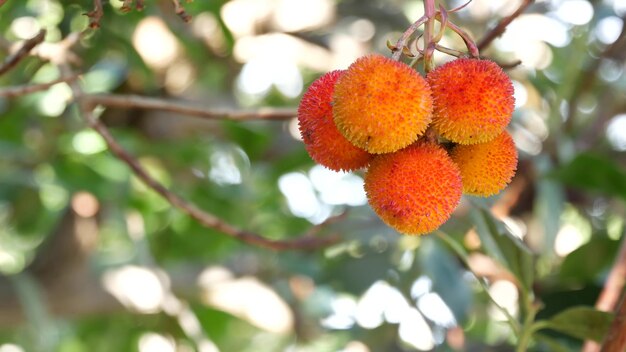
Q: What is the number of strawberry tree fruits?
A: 5